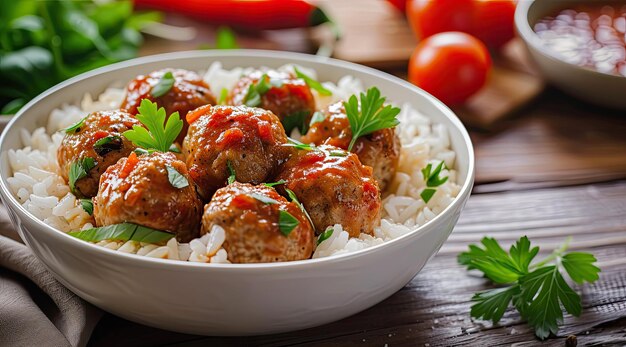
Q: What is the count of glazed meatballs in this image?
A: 8